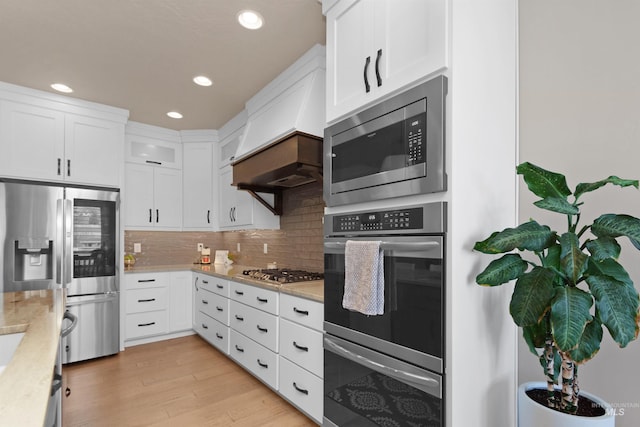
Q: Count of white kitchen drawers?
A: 12